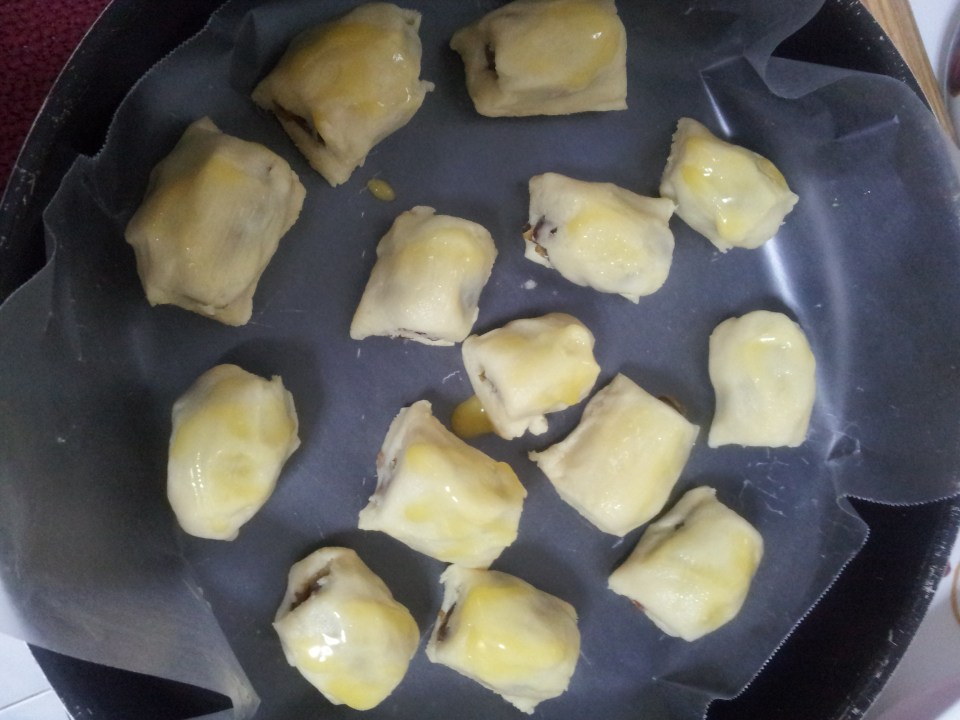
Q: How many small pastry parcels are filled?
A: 14